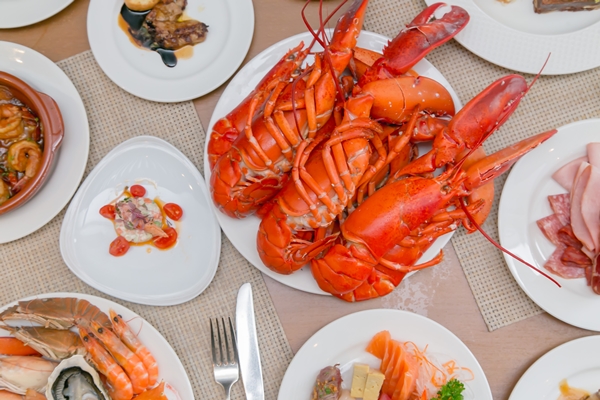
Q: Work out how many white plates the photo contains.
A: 10